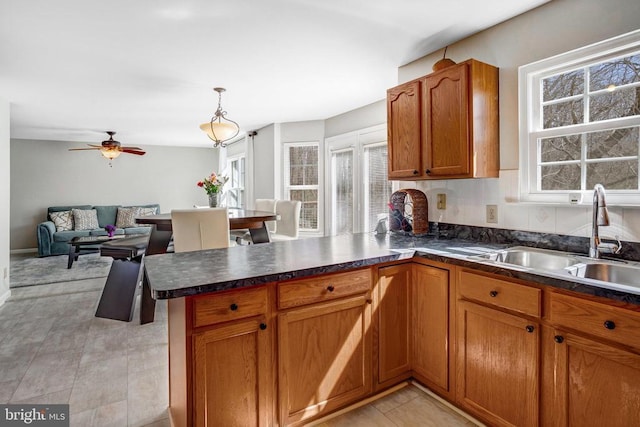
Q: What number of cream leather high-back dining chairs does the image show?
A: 3